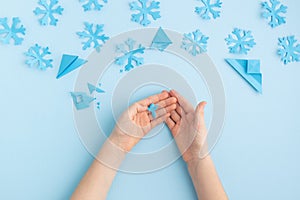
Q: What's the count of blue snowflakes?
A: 12